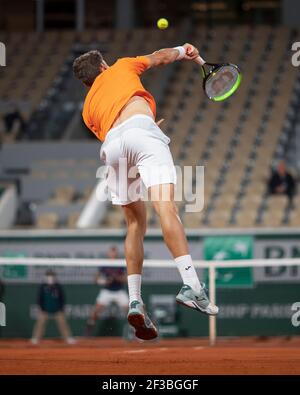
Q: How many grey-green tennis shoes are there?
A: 2